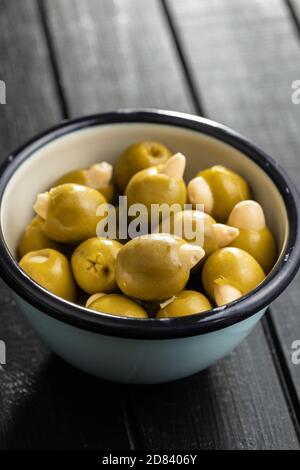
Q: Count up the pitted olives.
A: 14